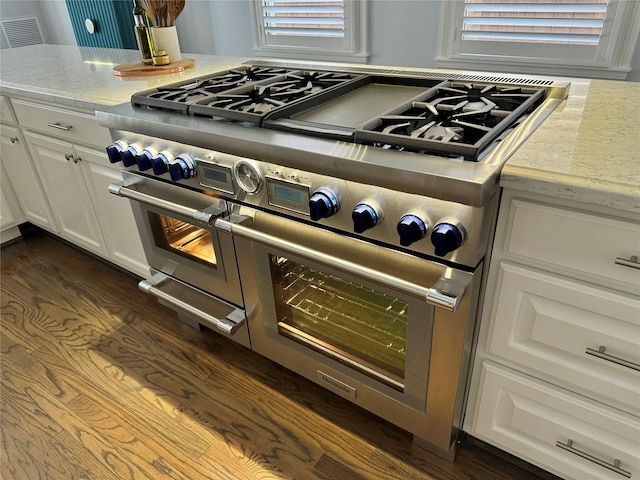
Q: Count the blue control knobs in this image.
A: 9